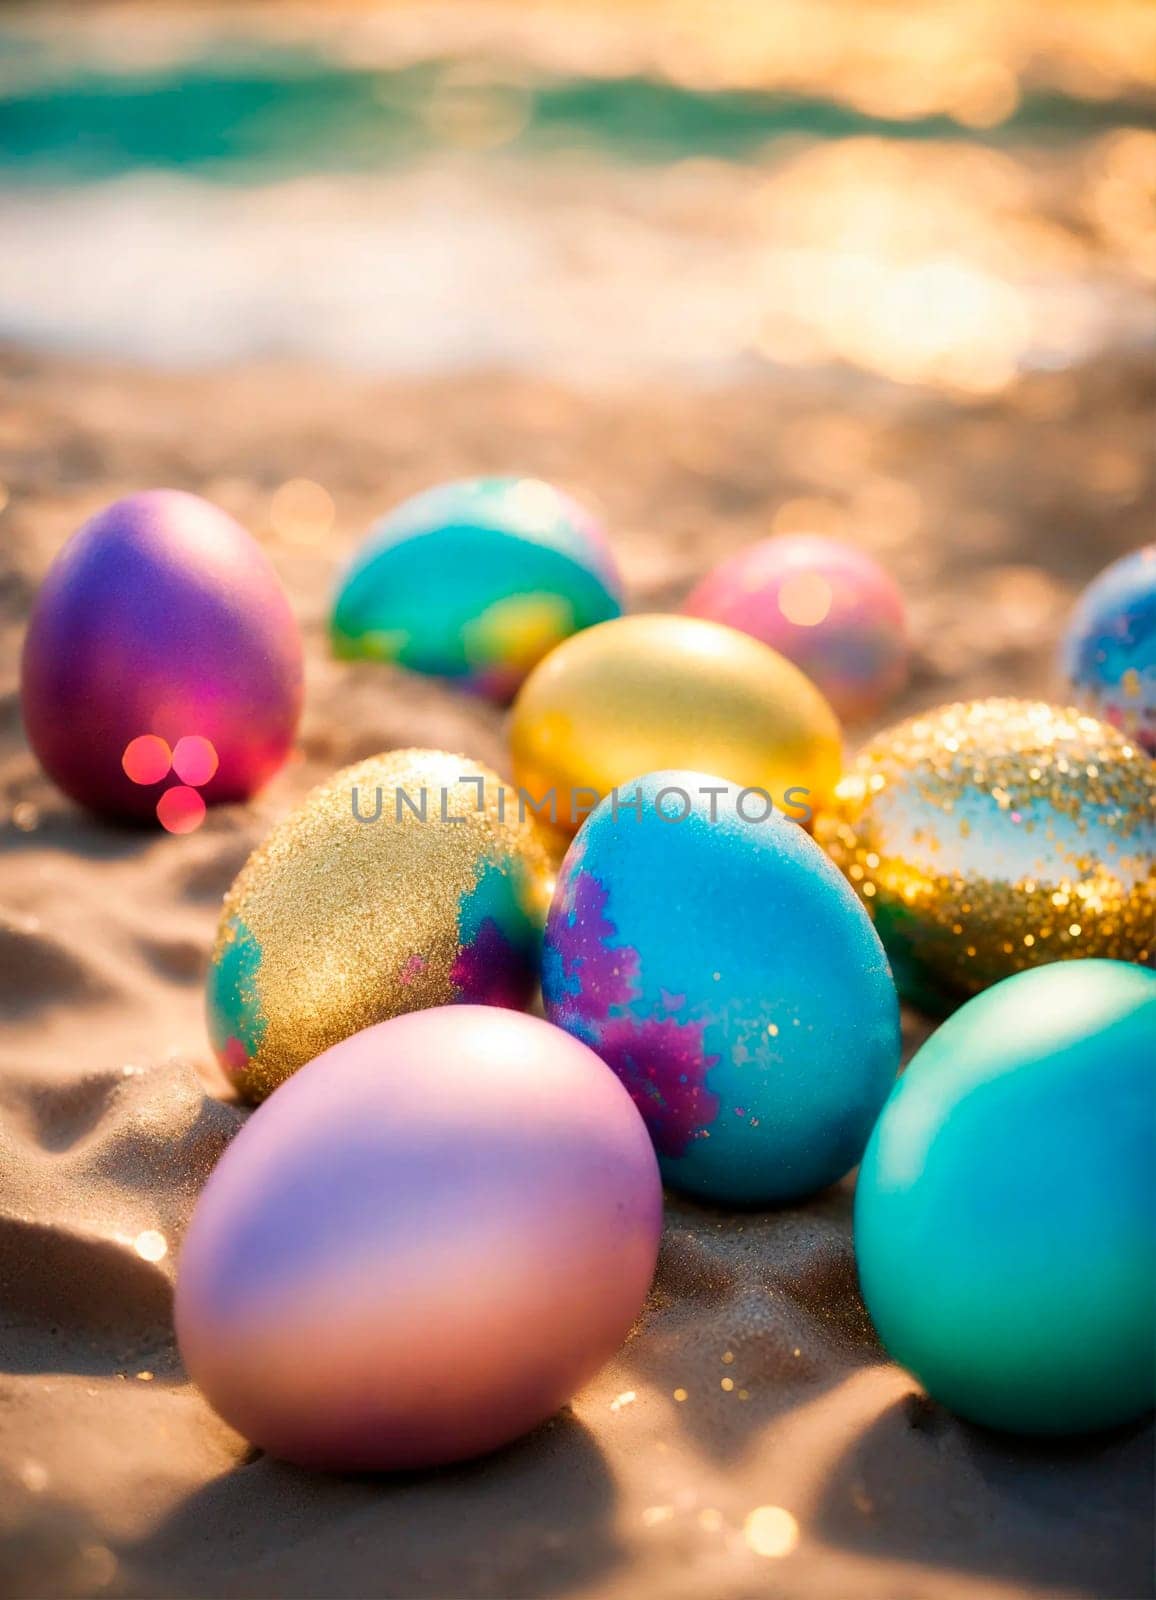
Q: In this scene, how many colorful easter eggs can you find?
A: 10